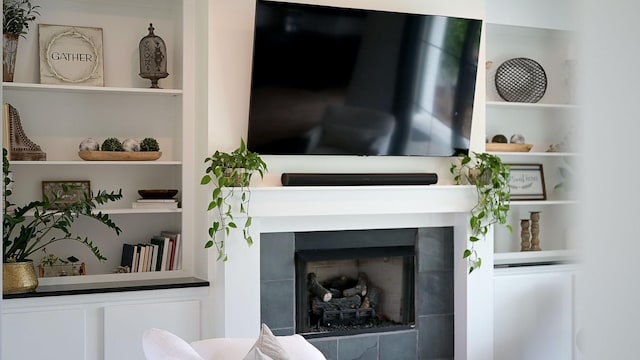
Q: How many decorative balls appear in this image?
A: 6